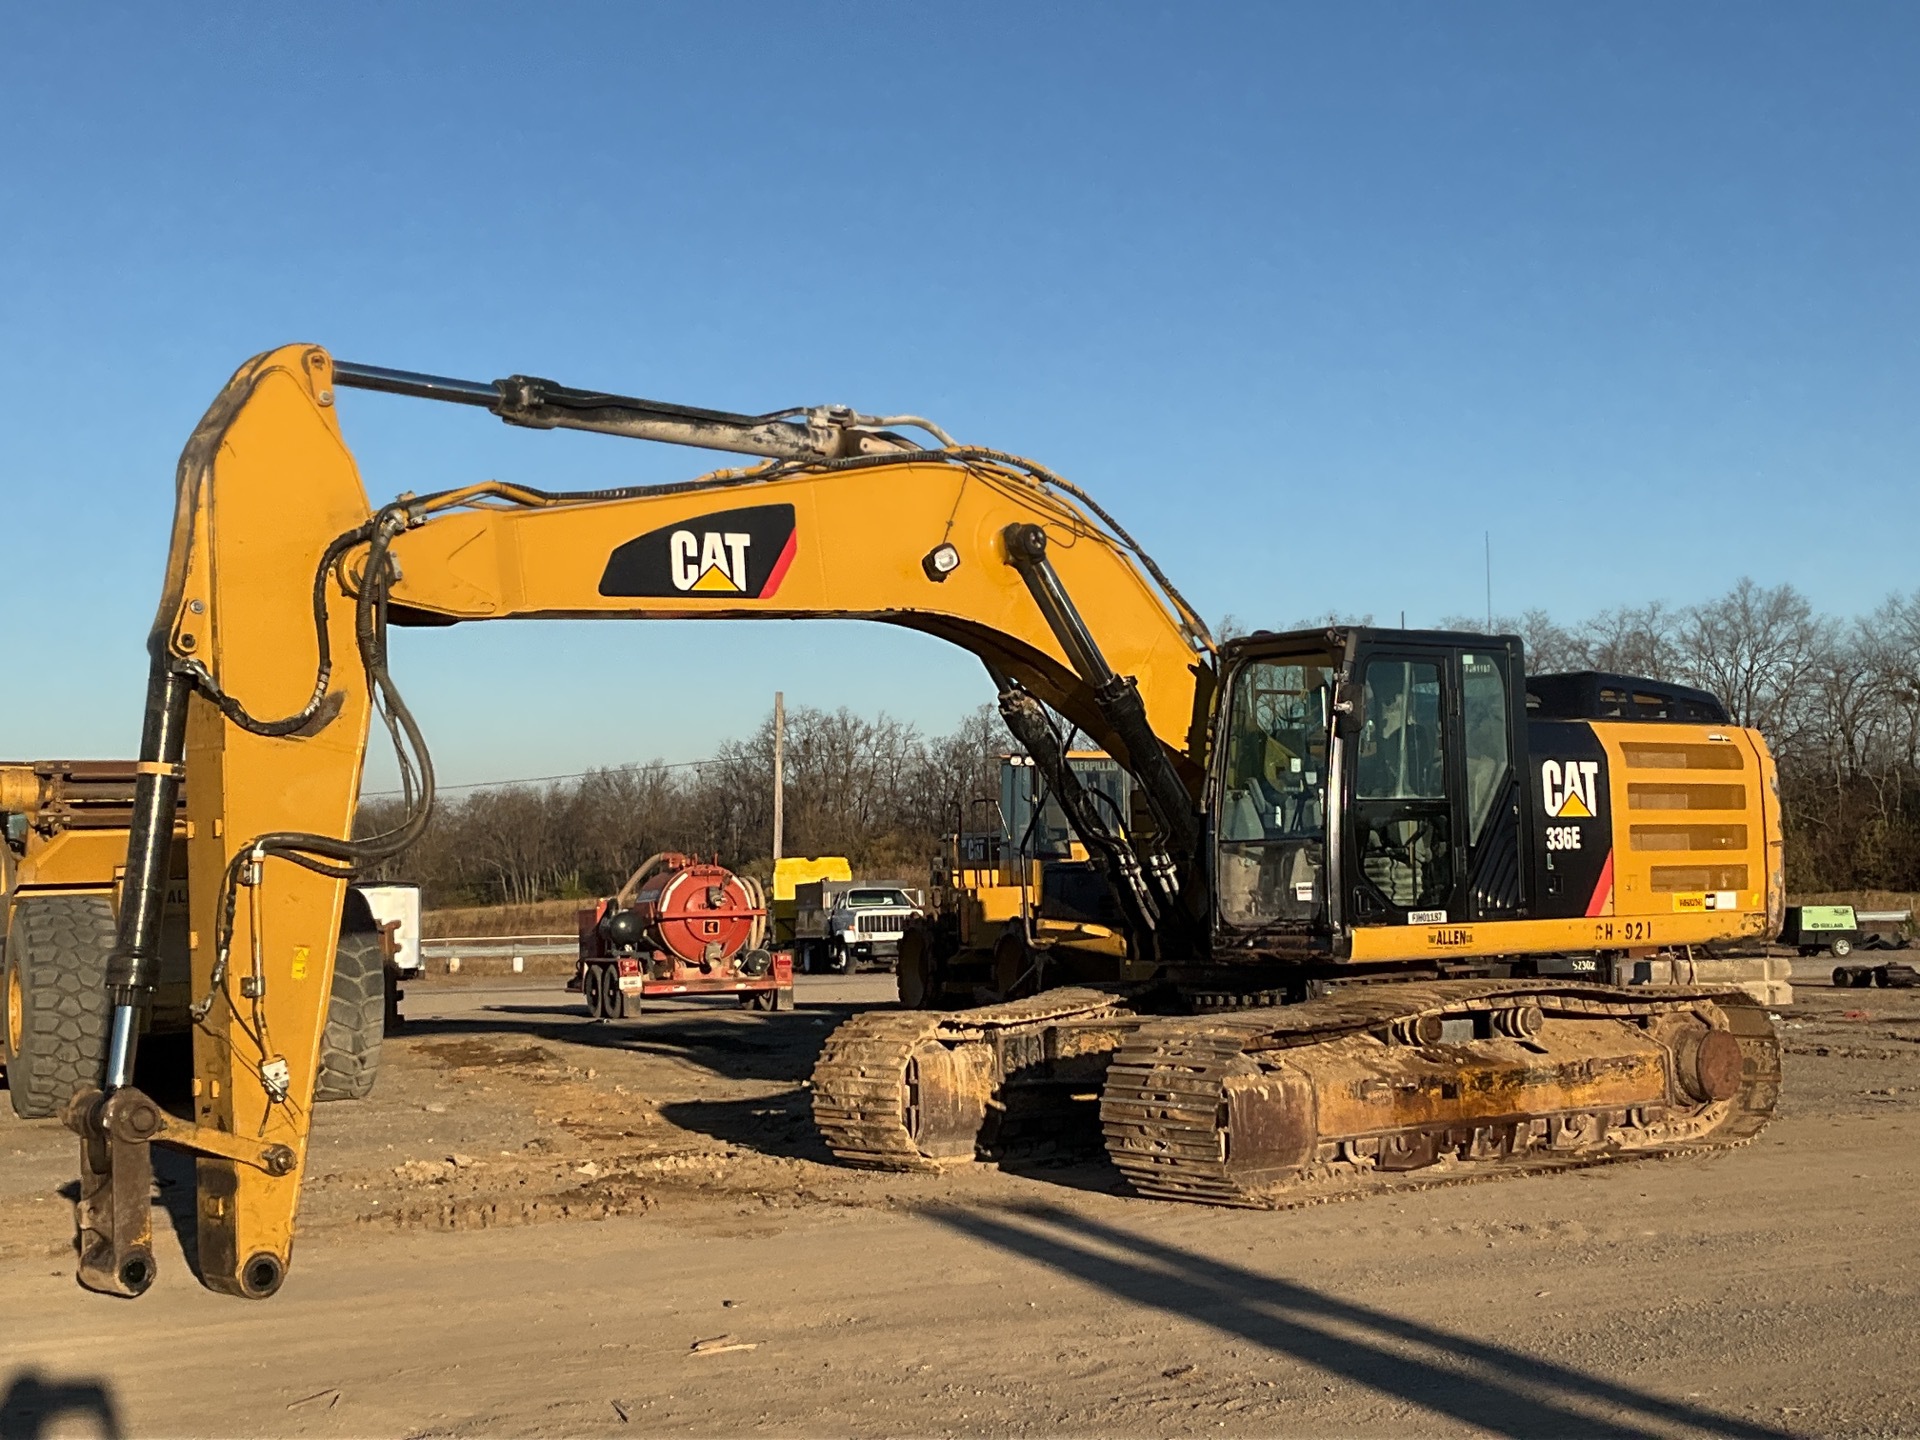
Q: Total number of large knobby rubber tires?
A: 2